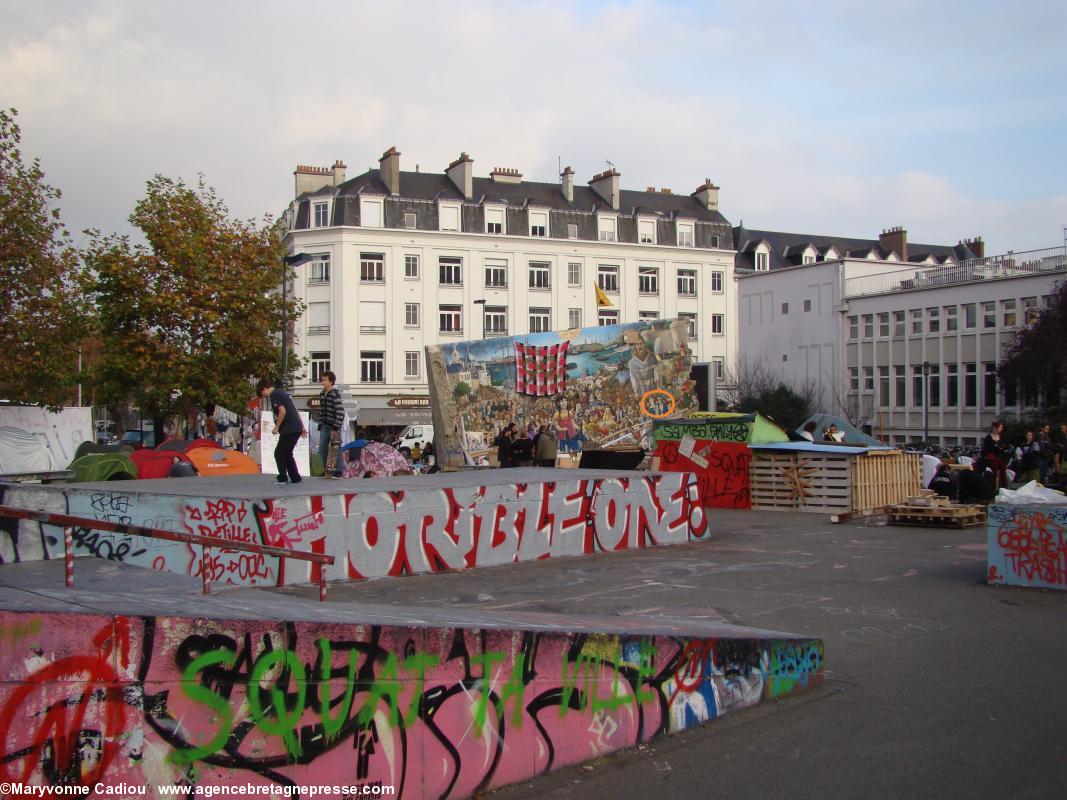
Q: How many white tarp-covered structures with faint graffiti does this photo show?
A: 1